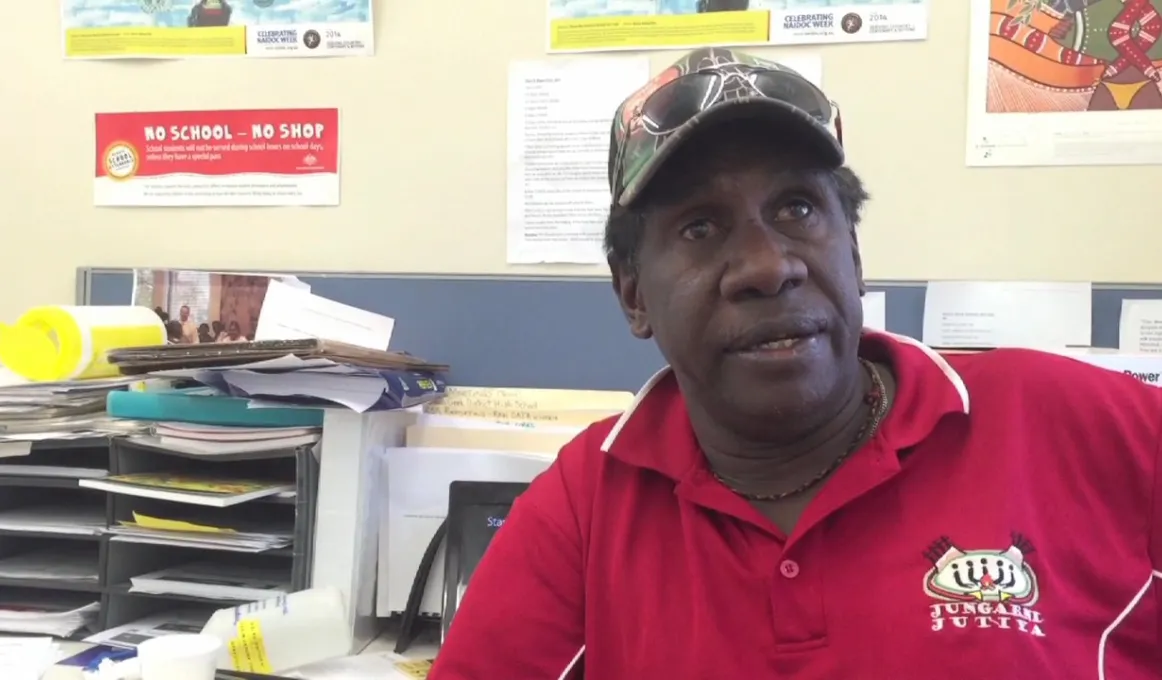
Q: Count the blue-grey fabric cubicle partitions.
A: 1